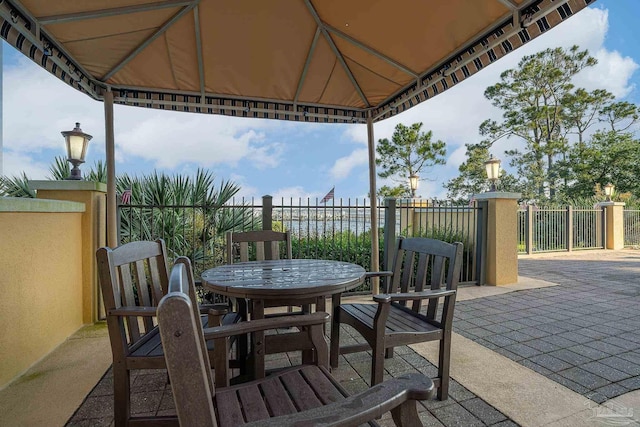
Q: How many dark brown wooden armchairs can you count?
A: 4